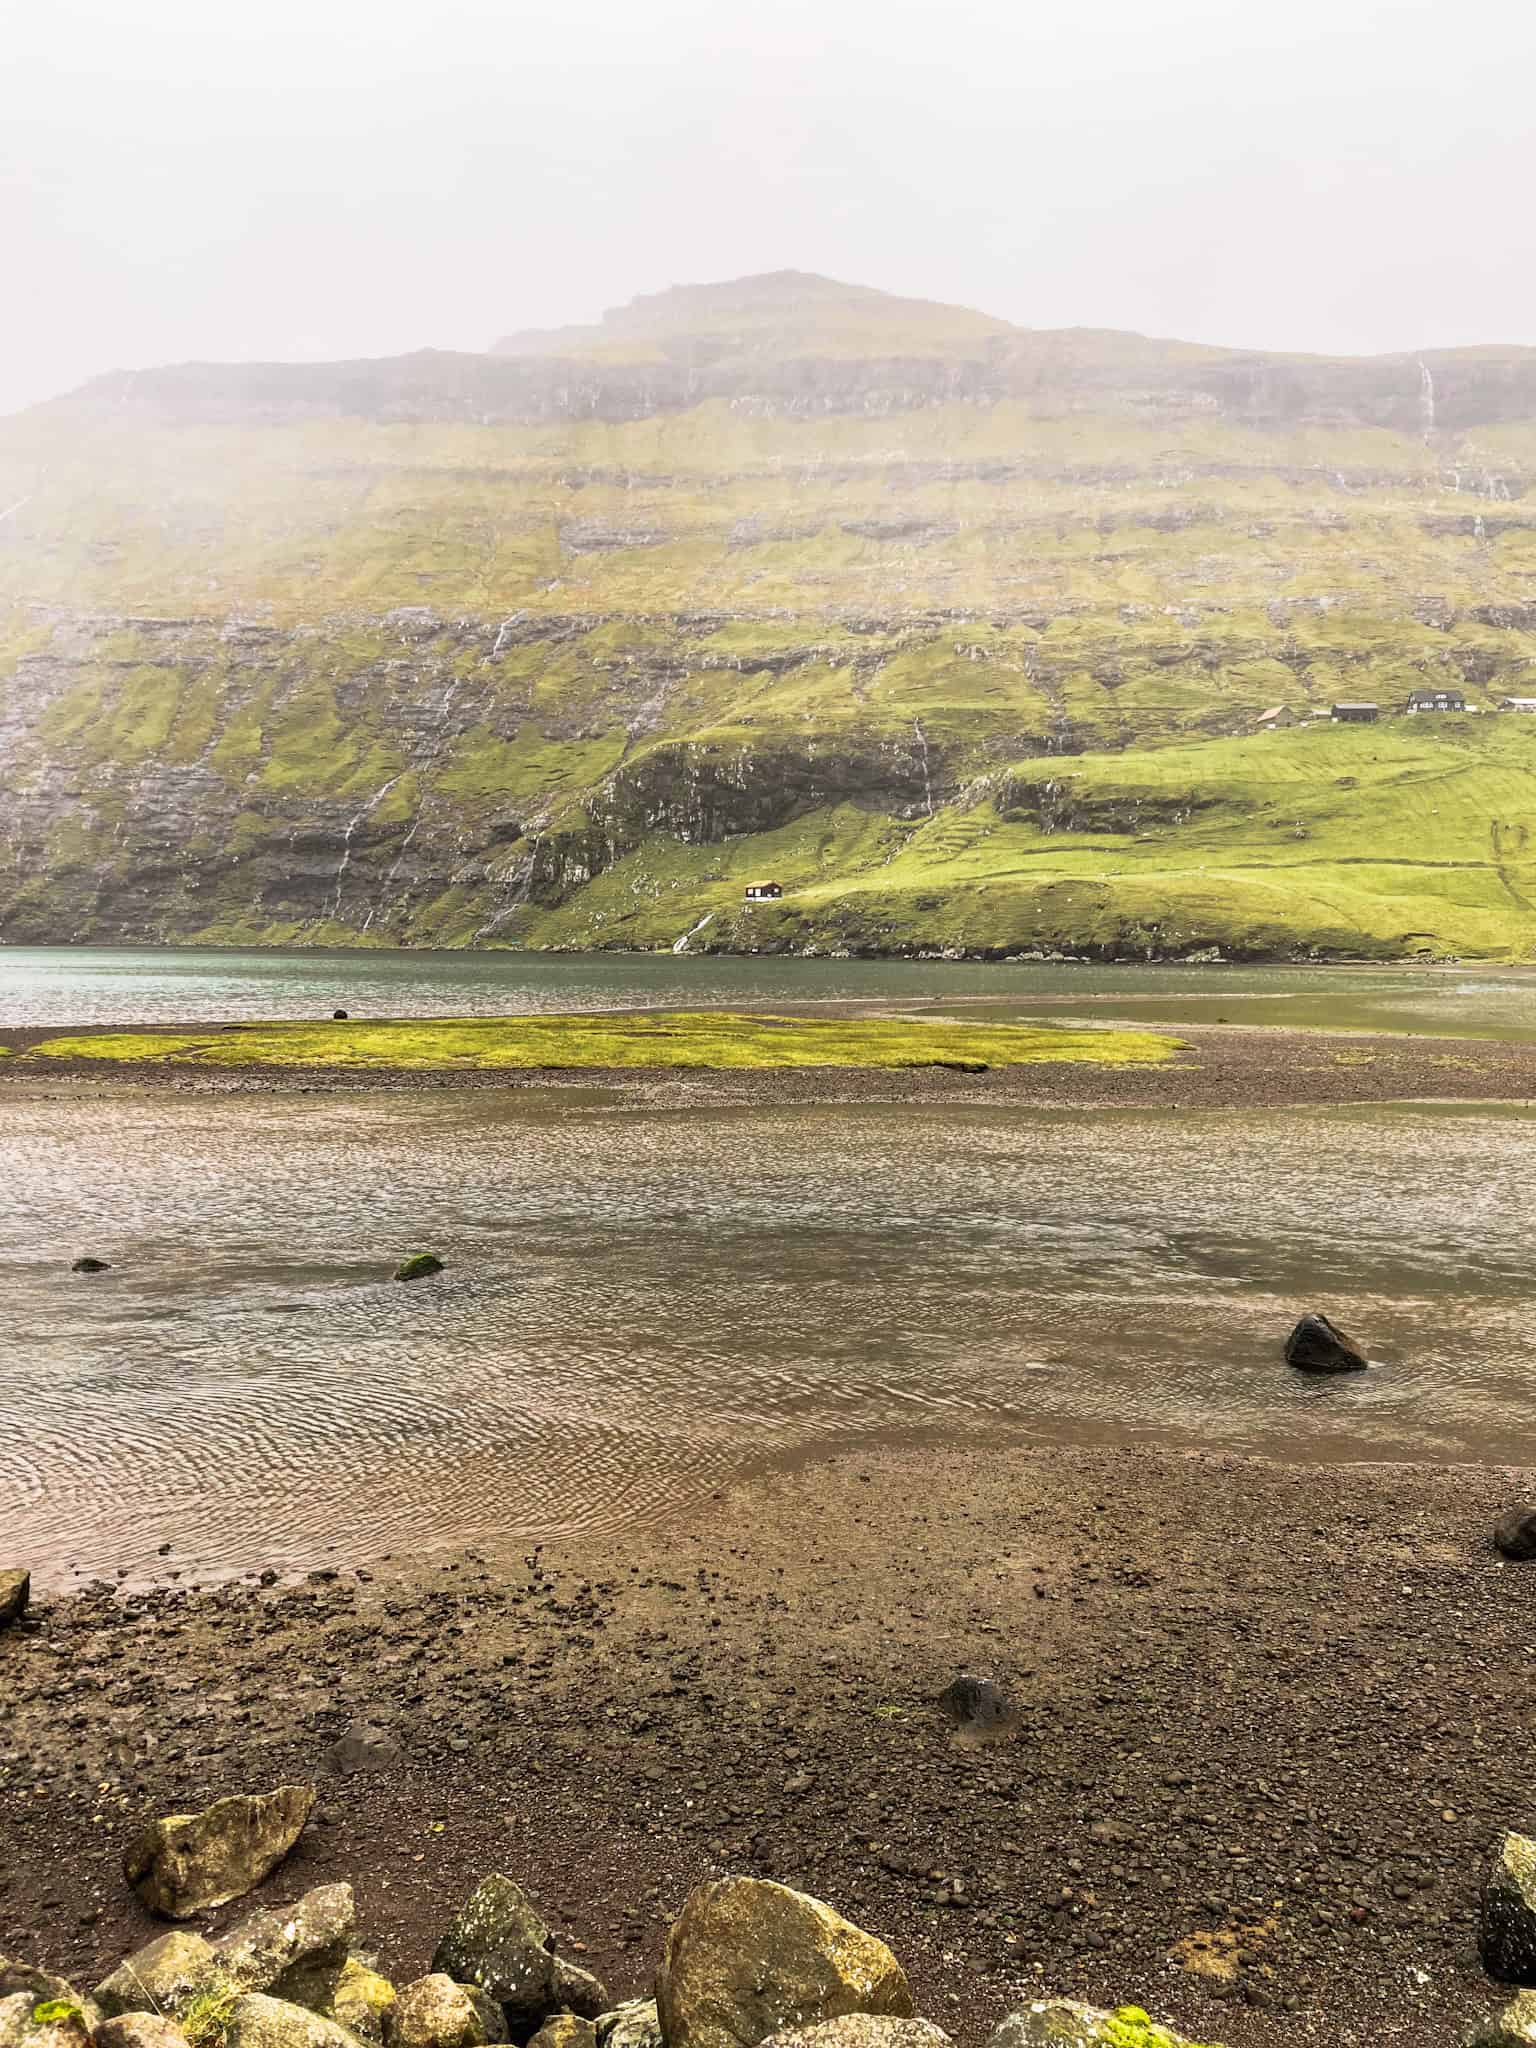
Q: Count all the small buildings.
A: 5